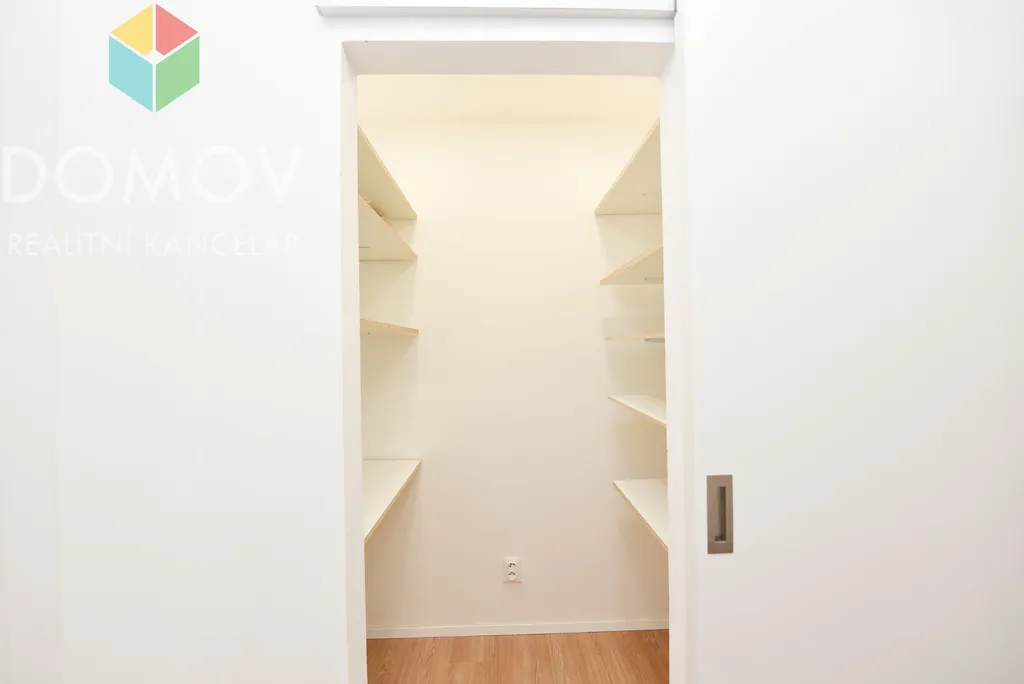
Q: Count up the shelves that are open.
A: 9